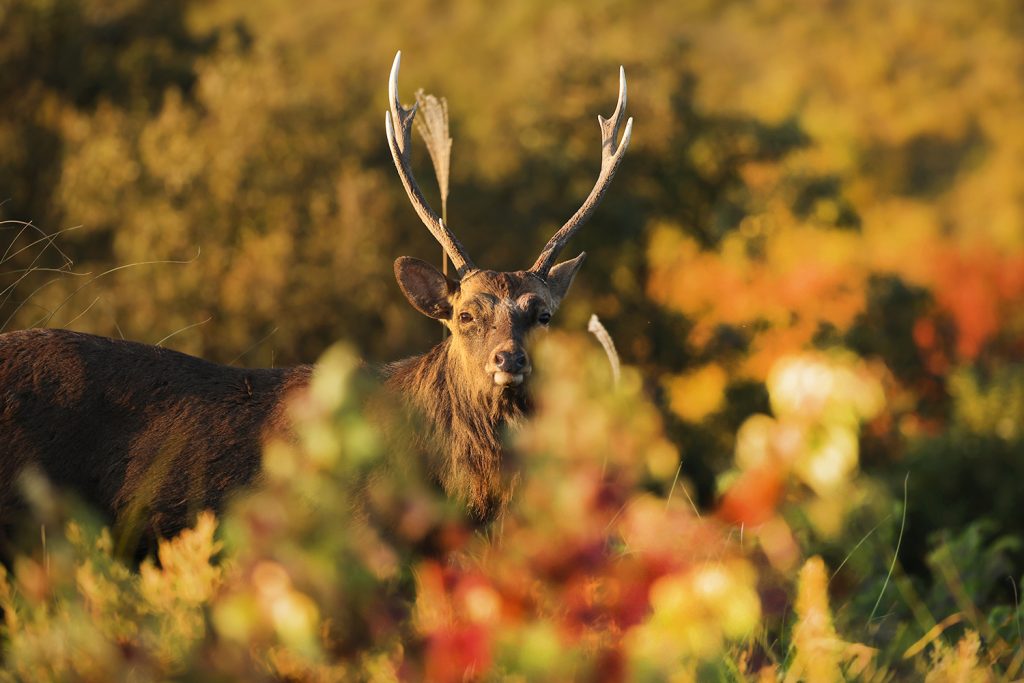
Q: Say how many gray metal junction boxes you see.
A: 0